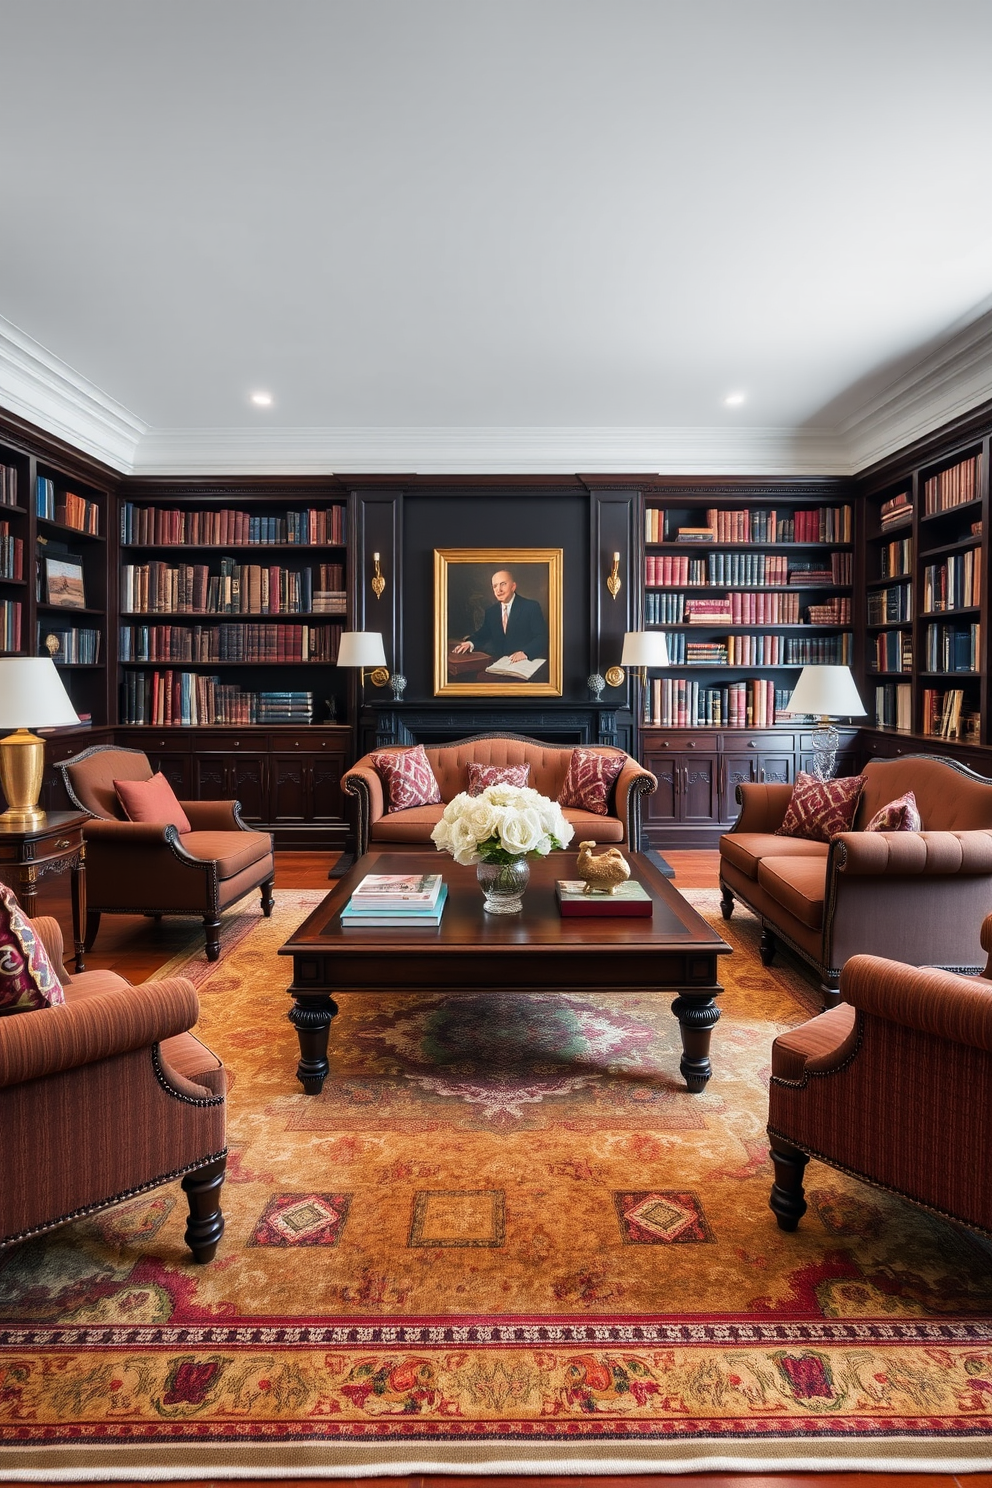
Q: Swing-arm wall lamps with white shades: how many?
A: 2